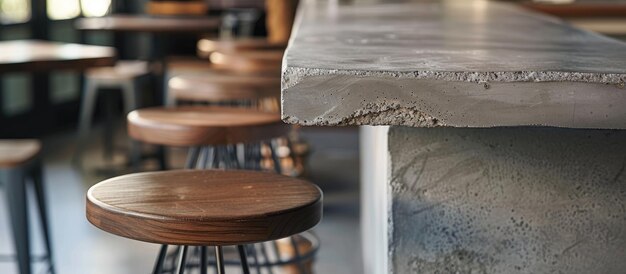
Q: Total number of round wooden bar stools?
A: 5